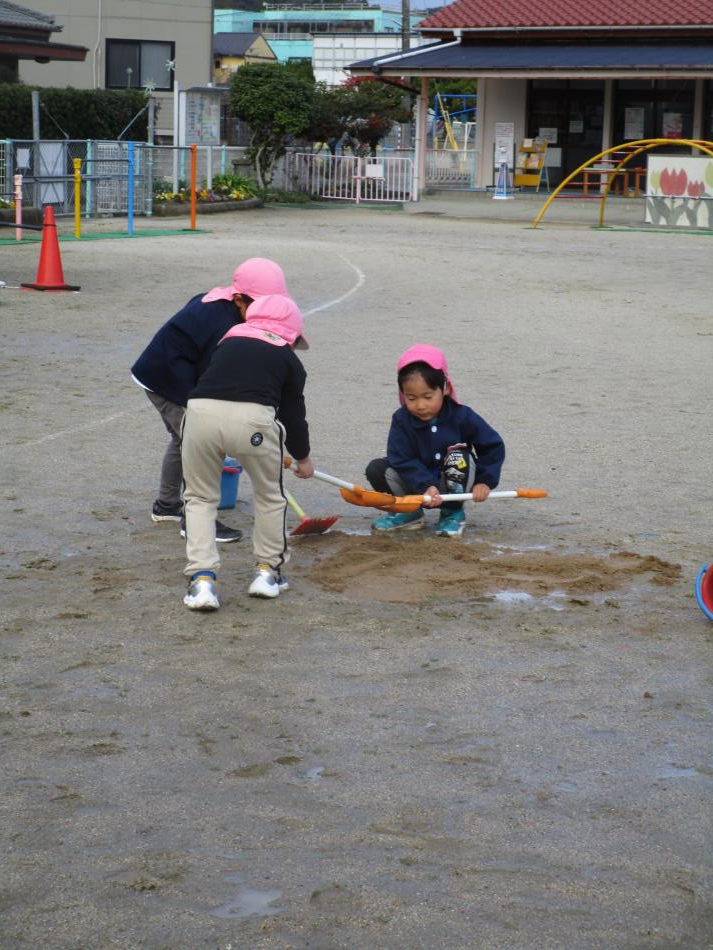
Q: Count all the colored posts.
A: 4